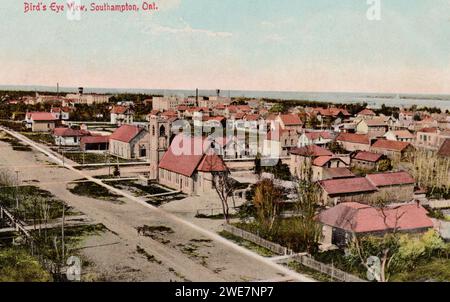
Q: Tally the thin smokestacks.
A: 2